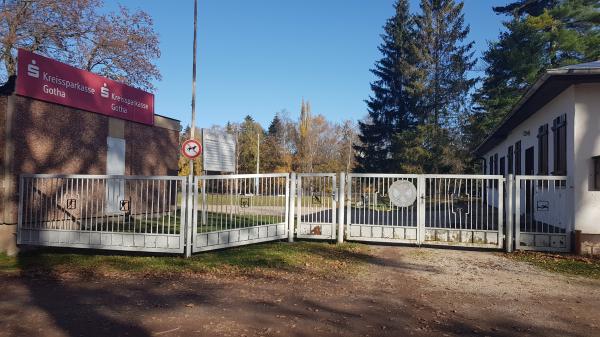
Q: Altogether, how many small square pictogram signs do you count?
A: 5